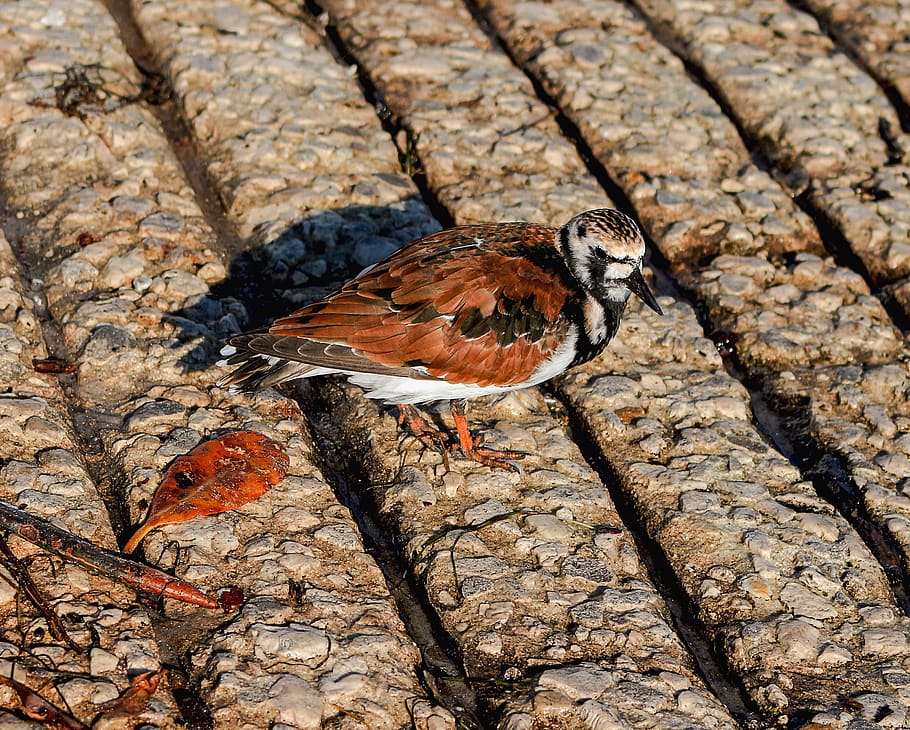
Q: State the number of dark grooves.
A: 6